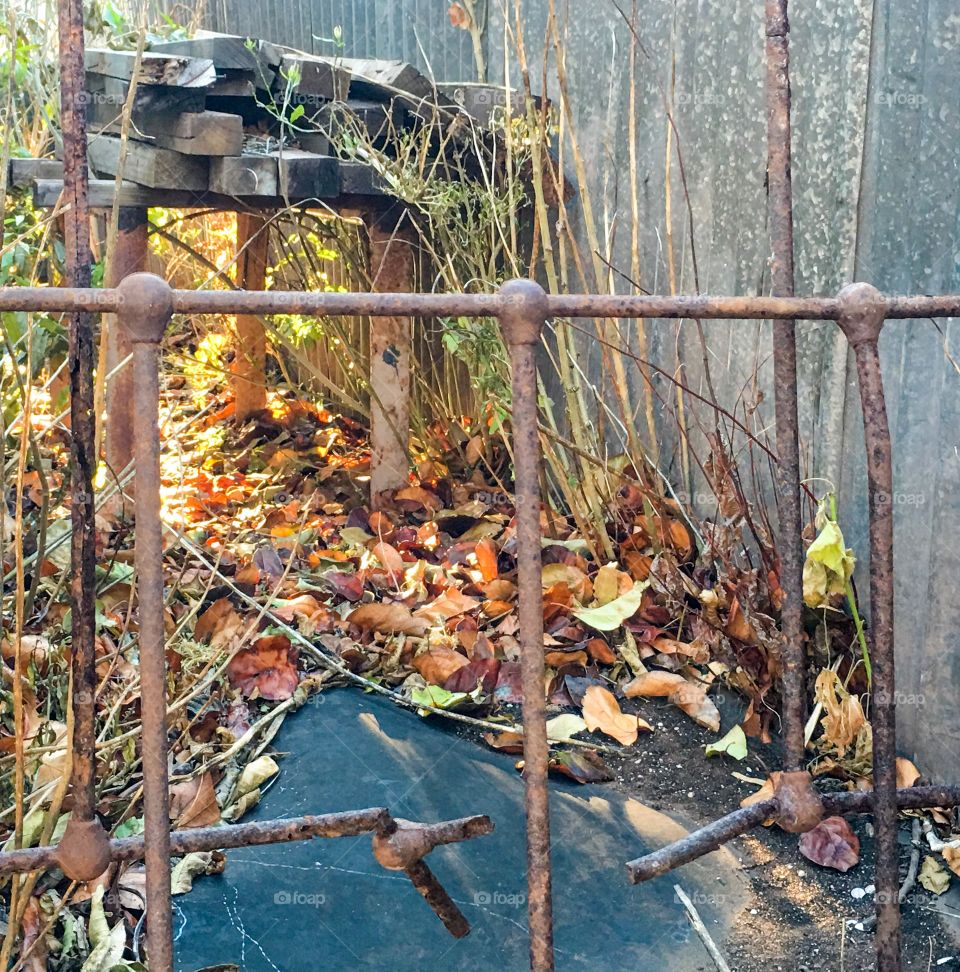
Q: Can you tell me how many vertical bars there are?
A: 5